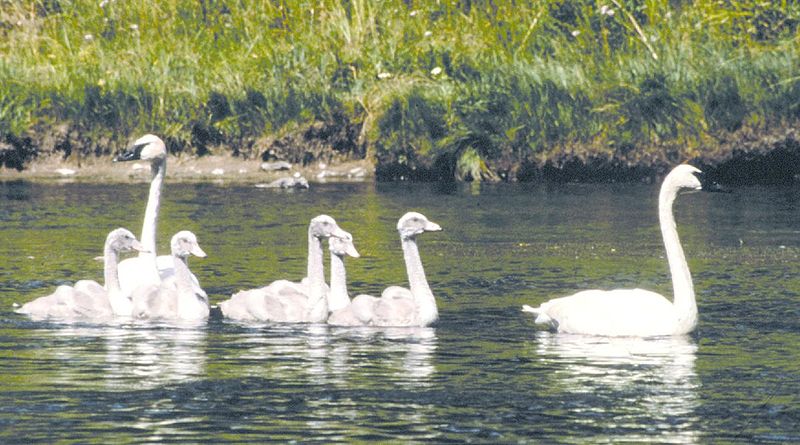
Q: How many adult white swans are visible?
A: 2